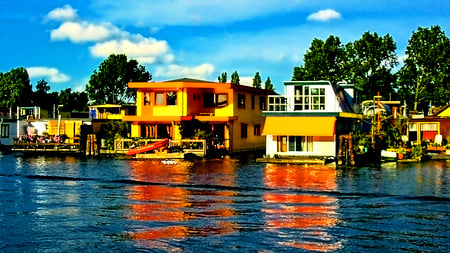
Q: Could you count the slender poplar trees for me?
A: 4